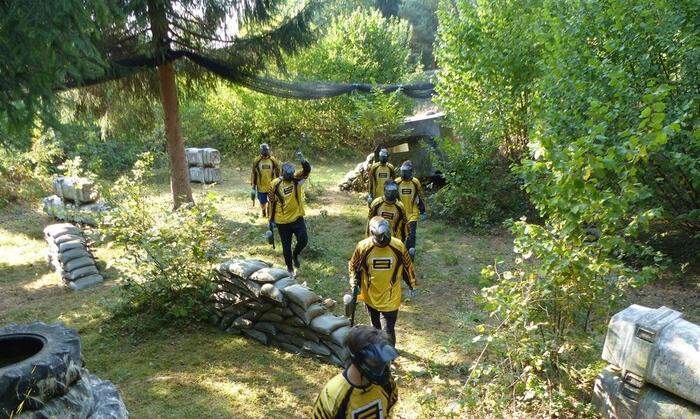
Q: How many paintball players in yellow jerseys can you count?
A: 7